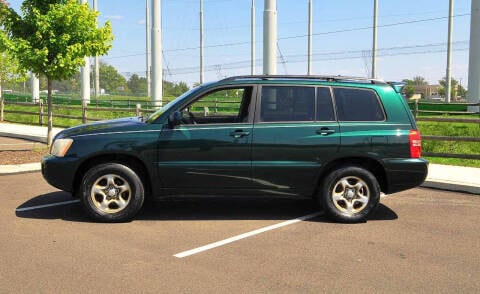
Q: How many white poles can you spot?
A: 12